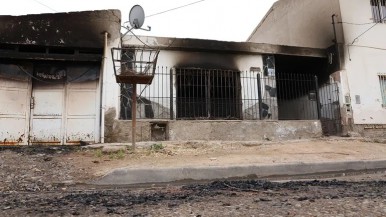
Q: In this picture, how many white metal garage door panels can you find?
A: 3